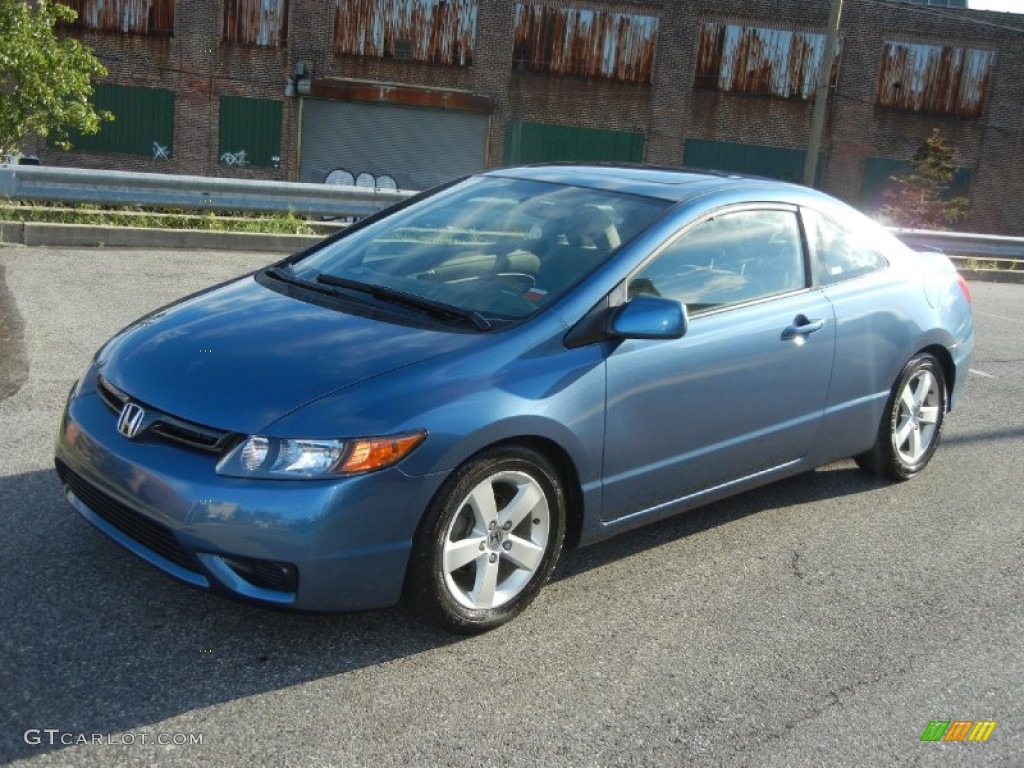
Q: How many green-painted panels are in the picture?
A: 5